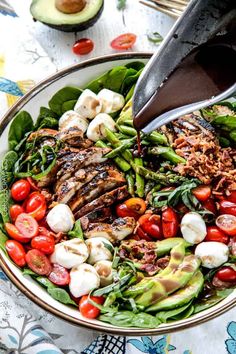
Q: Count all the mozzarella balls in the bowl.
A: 11